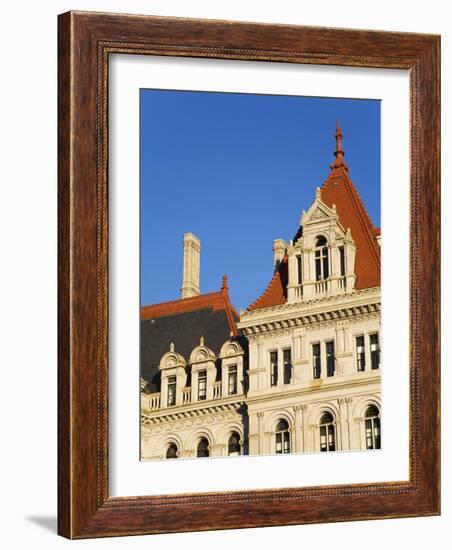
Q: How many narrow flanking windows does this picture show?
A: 2